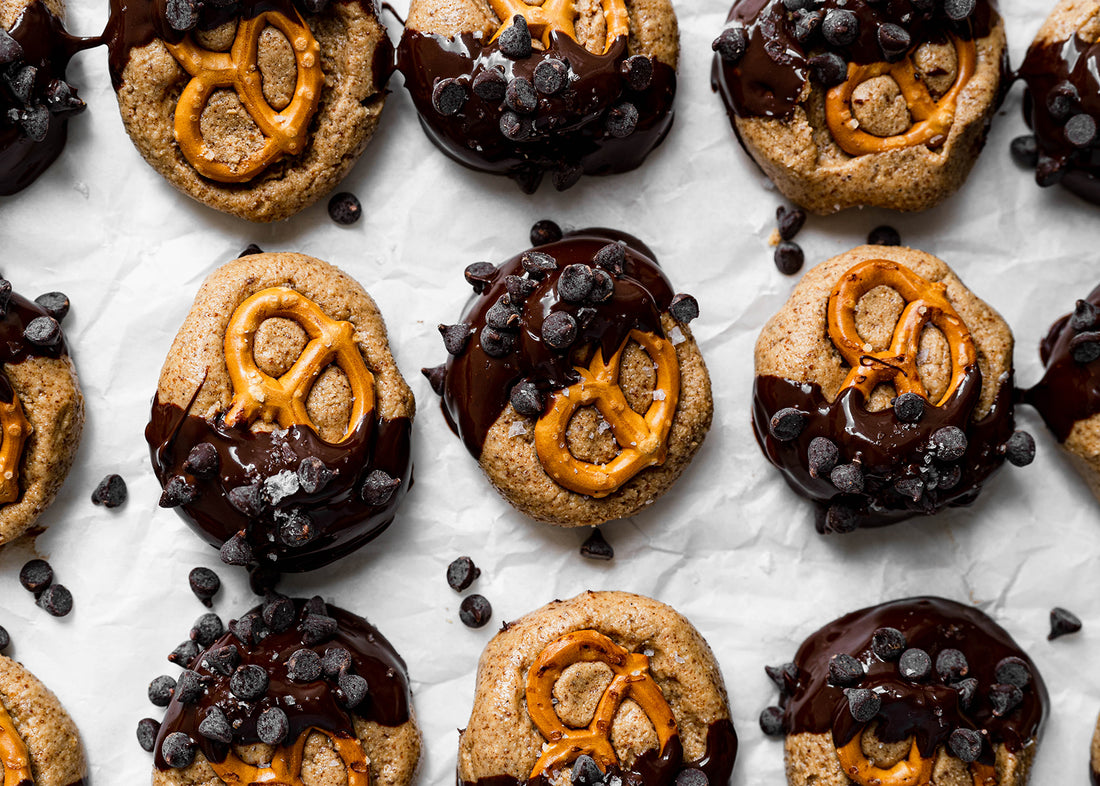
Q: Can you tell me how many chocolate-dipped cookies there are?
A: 15